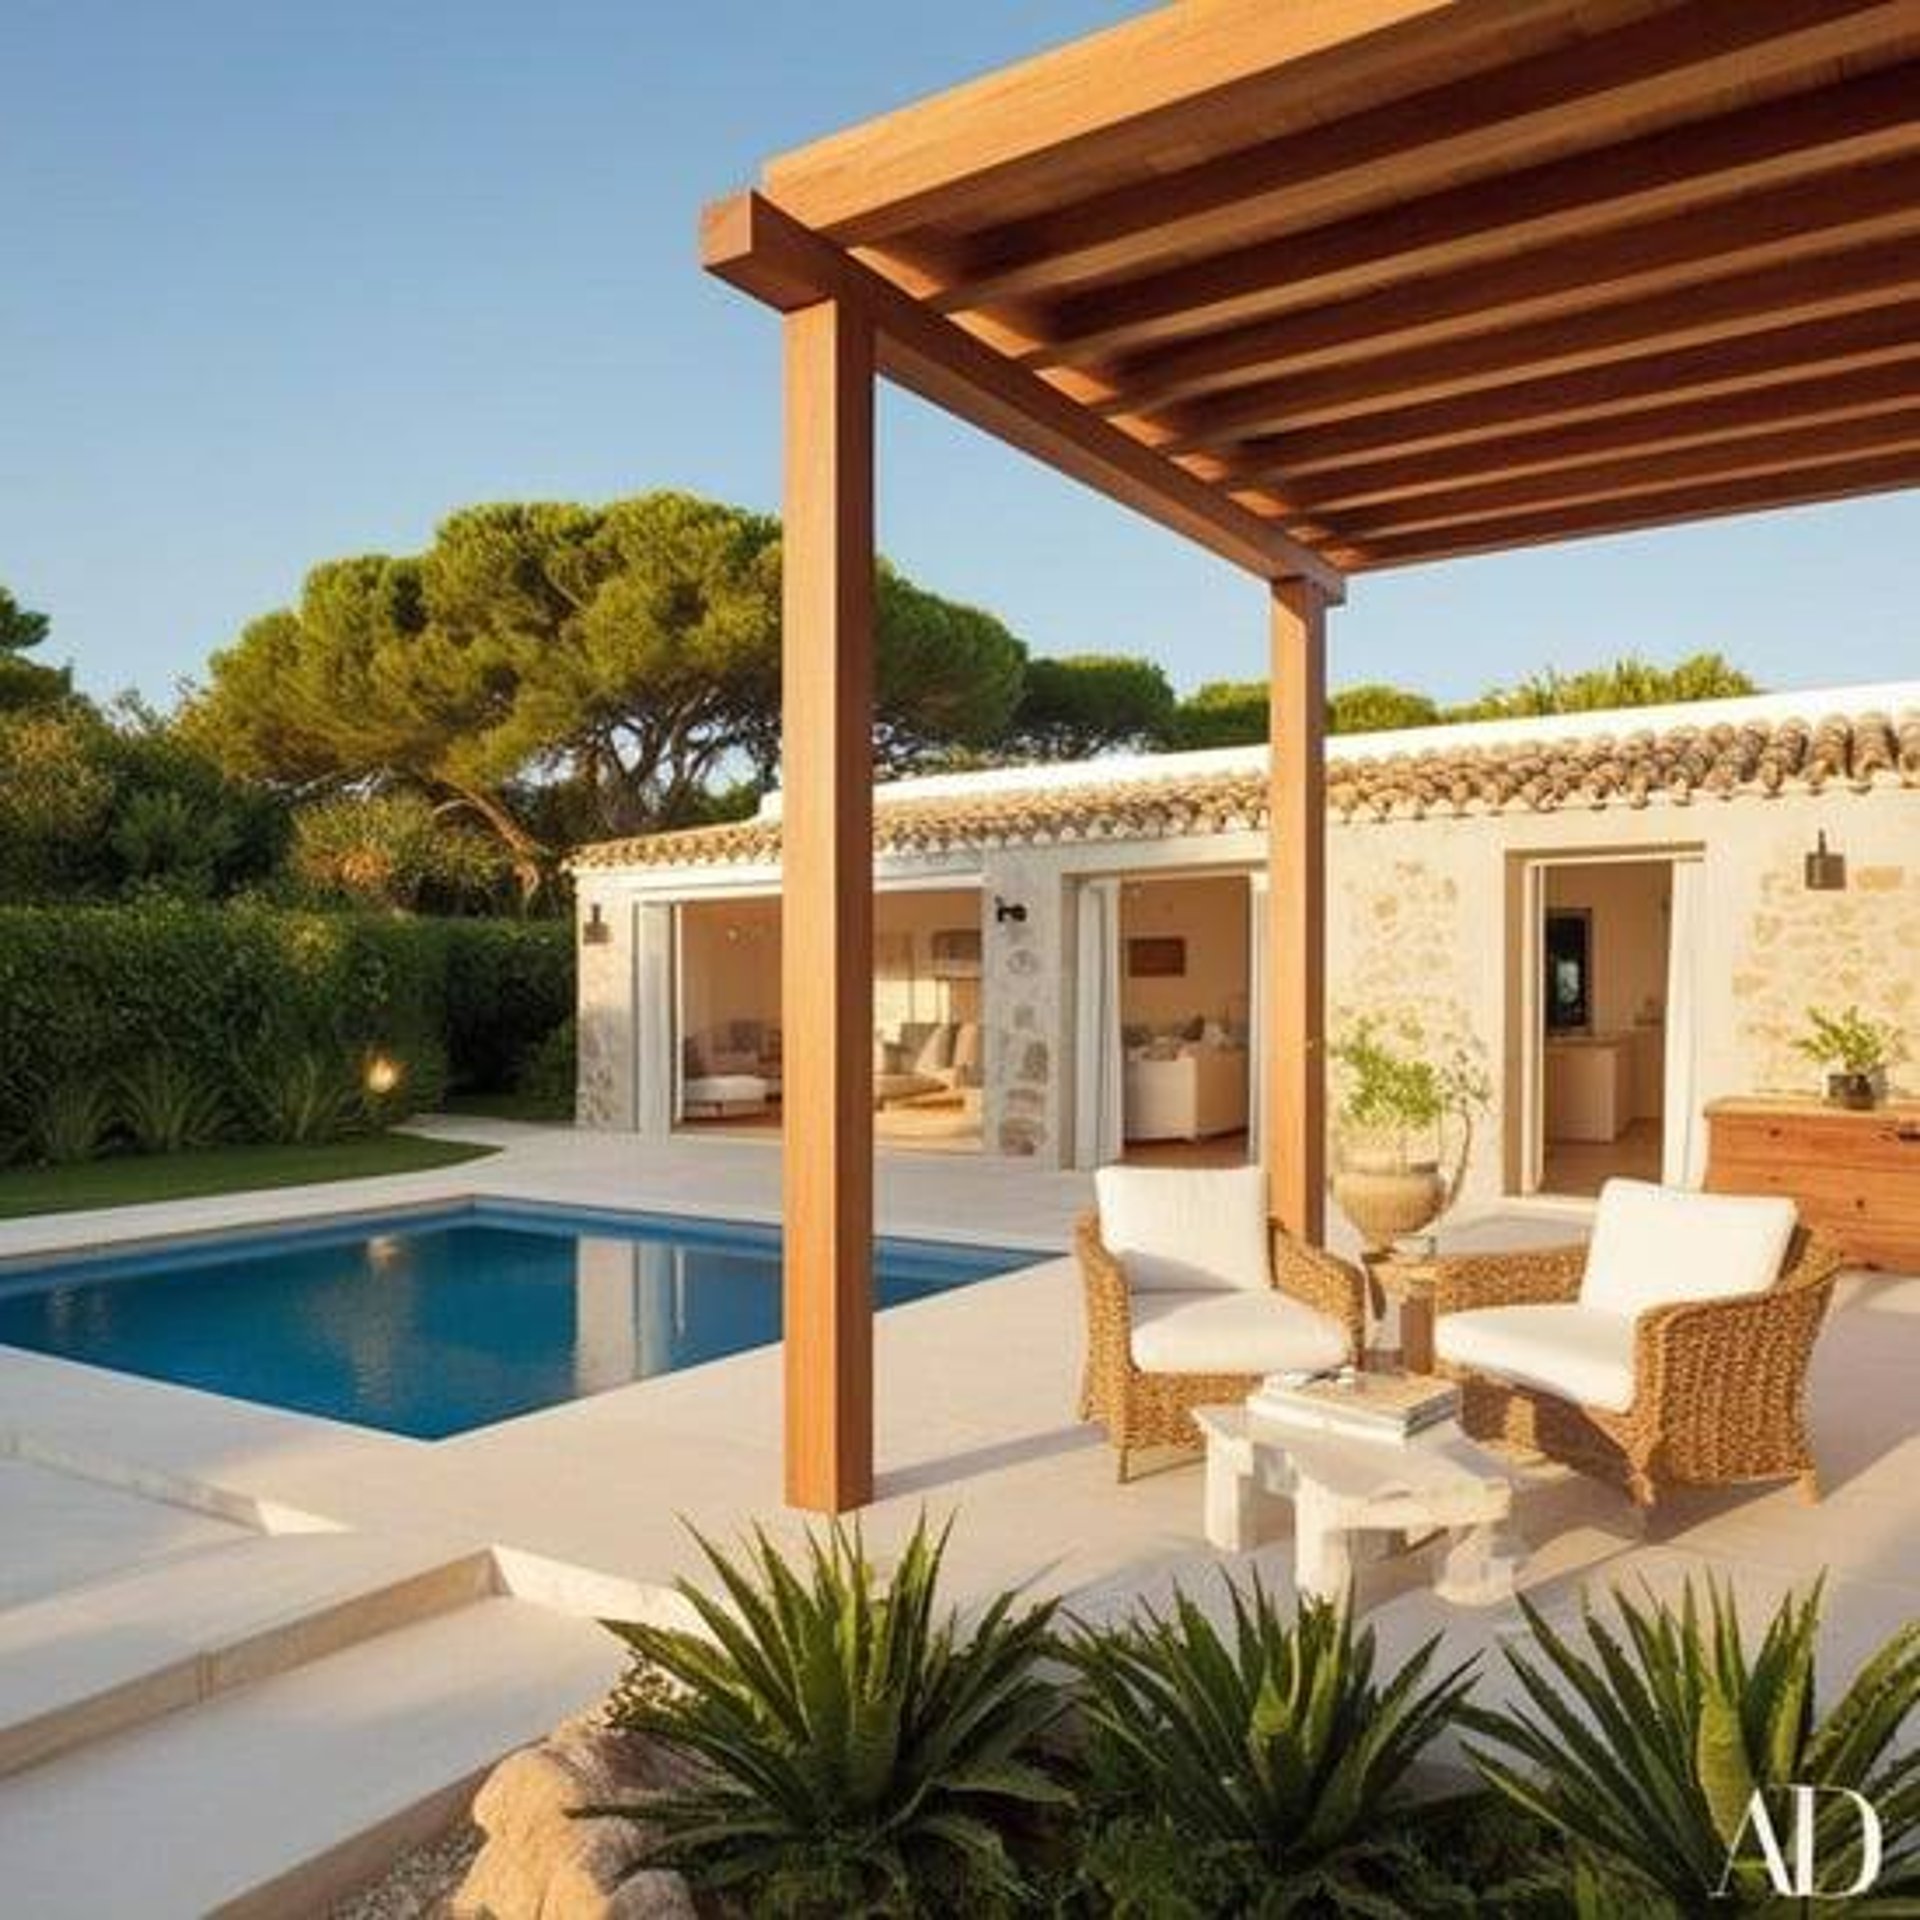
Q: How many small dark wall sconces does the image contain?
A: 3